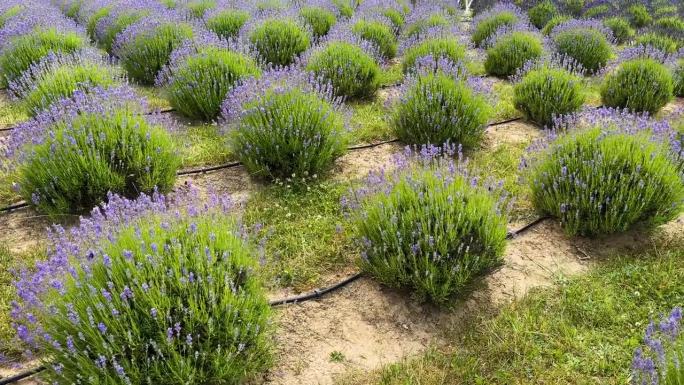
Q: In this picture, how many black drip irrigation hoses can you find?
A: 3